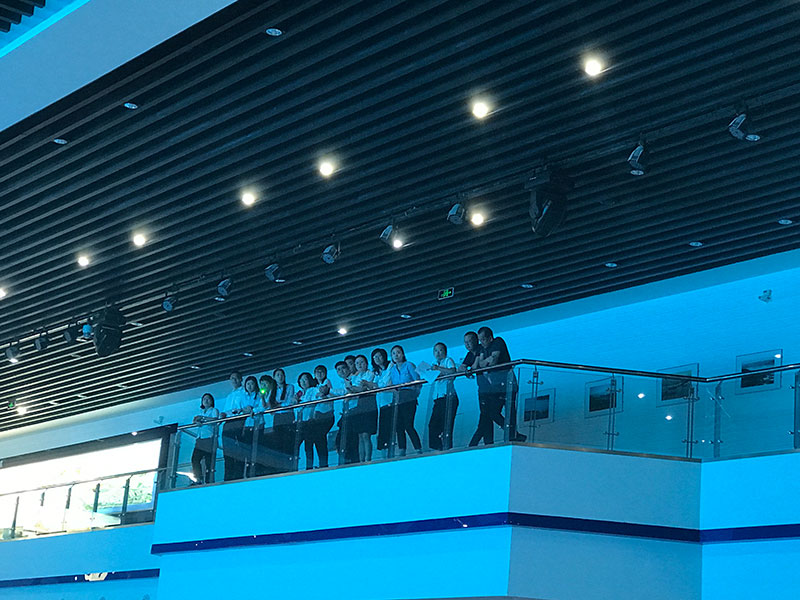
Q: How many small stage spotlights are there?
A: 12